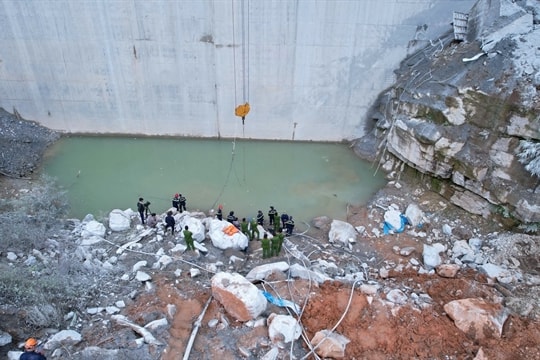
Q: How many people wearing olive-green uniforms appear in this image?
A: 7